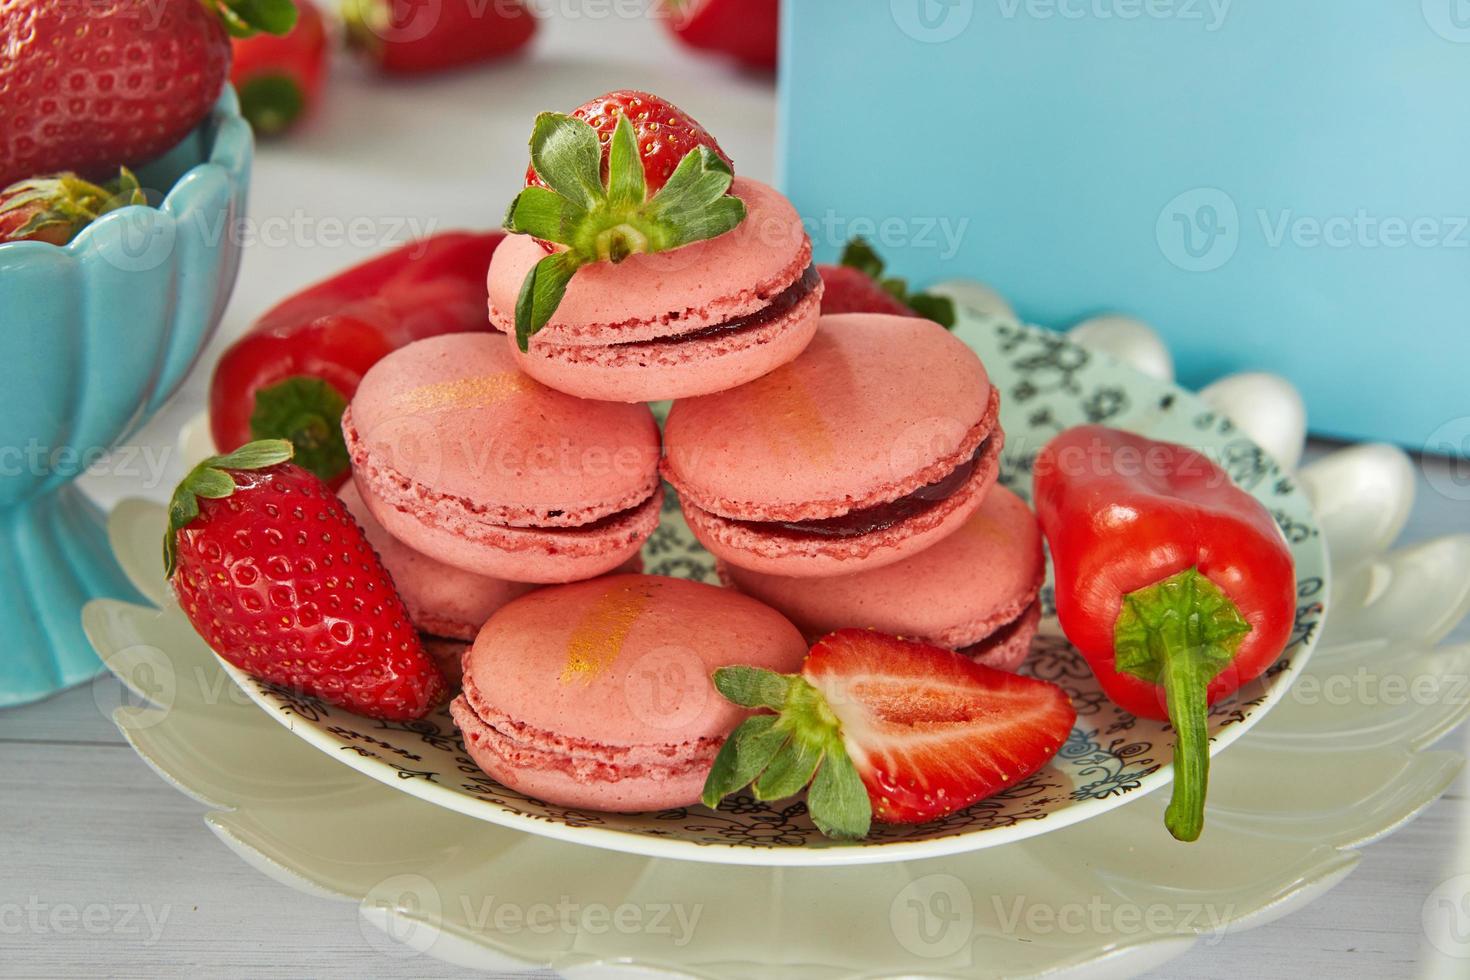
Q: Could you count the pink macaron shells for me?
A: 12